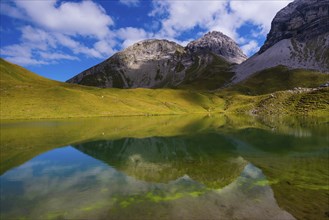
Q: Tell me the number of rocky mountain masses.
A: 3